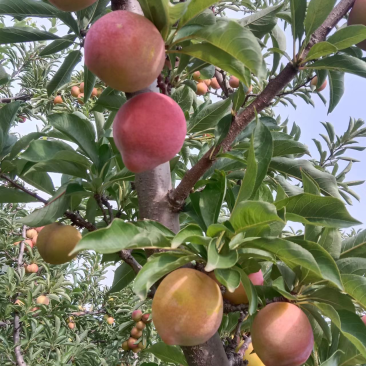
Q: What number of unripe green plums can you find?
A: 1